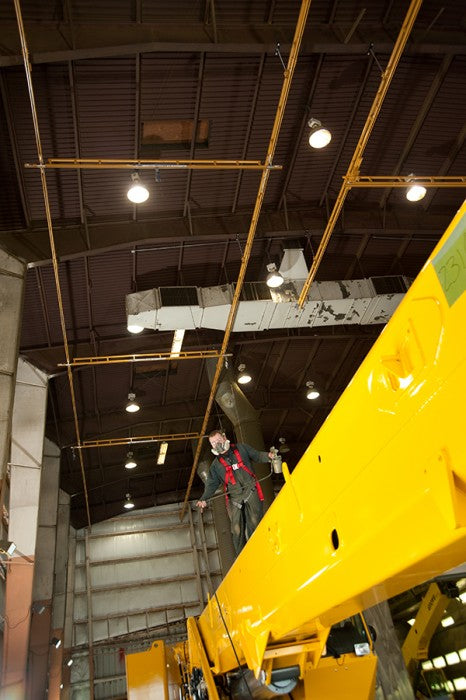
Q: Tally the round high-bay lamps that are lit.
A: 10